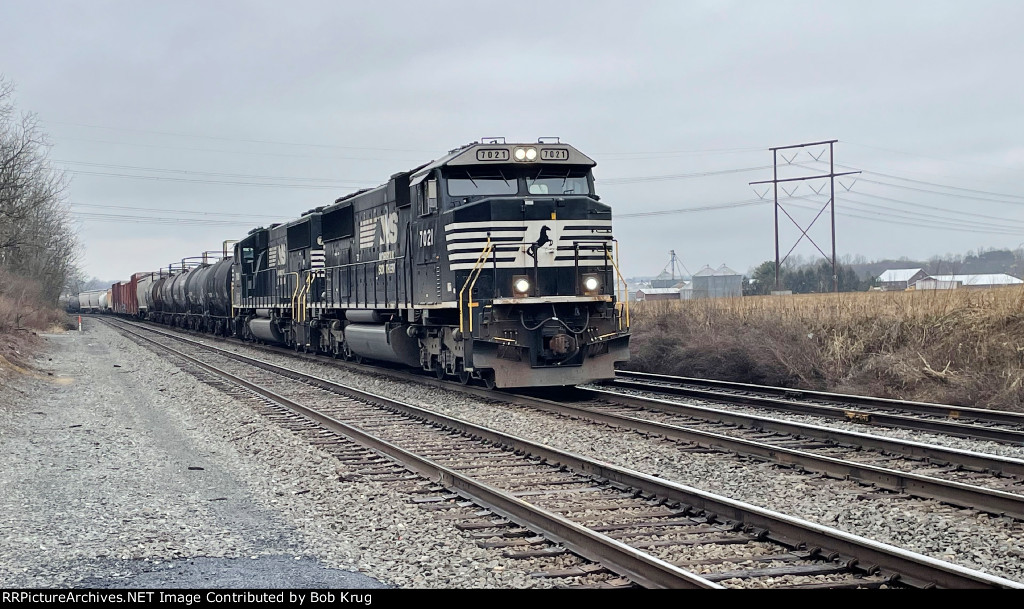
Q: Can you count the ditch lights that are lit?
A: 2